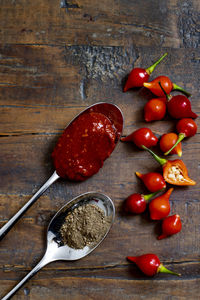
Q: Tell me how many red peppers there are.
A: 13